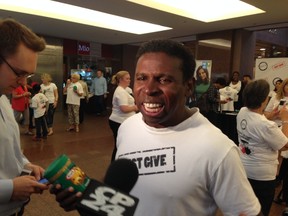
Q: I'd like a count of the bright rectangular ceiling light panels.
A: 2